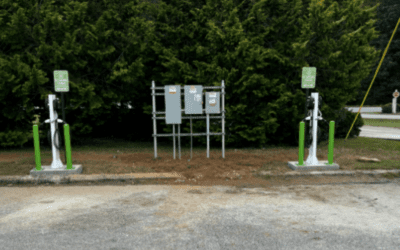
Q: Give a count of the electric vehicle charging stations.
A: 2